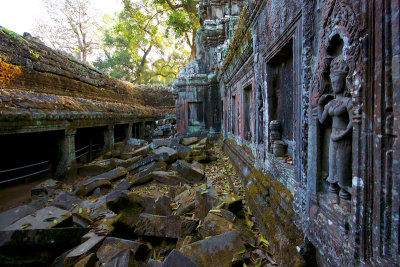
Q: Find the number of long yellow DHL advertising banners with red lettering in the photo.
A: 0